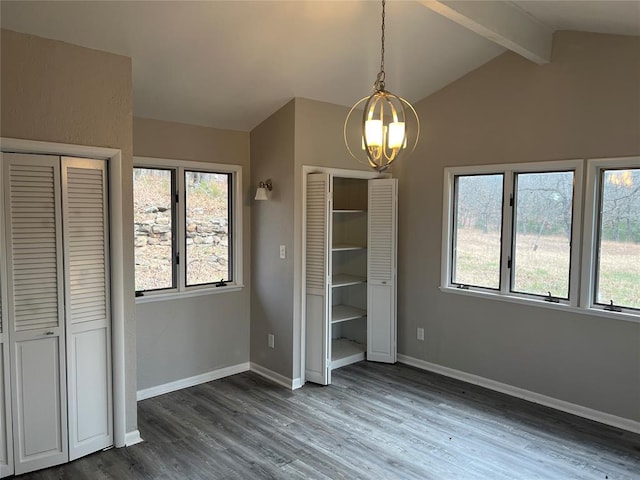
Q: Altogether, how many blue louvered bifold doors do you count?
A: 0